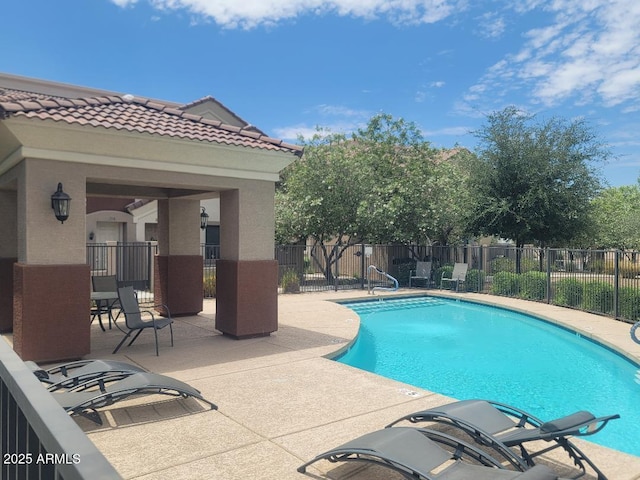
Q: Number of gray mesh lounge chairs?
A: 4